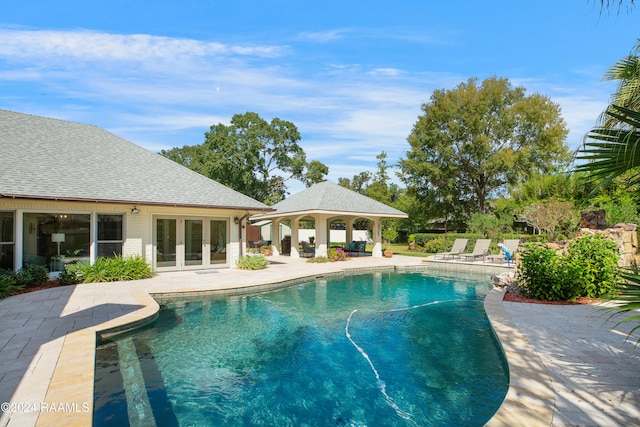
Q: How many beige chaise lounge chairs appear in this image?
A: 3